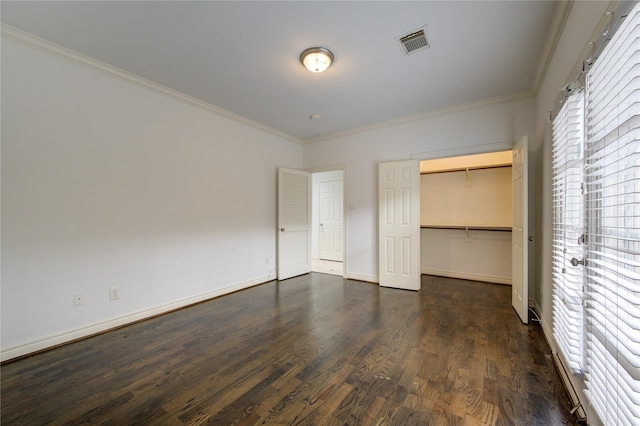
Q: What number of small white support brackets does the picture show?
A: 2